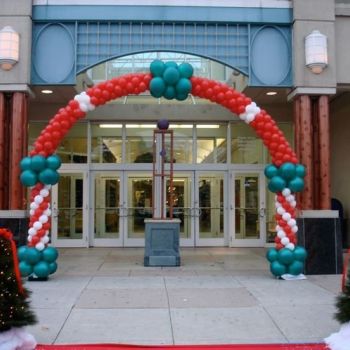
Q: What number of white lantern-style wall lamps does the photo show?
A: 2